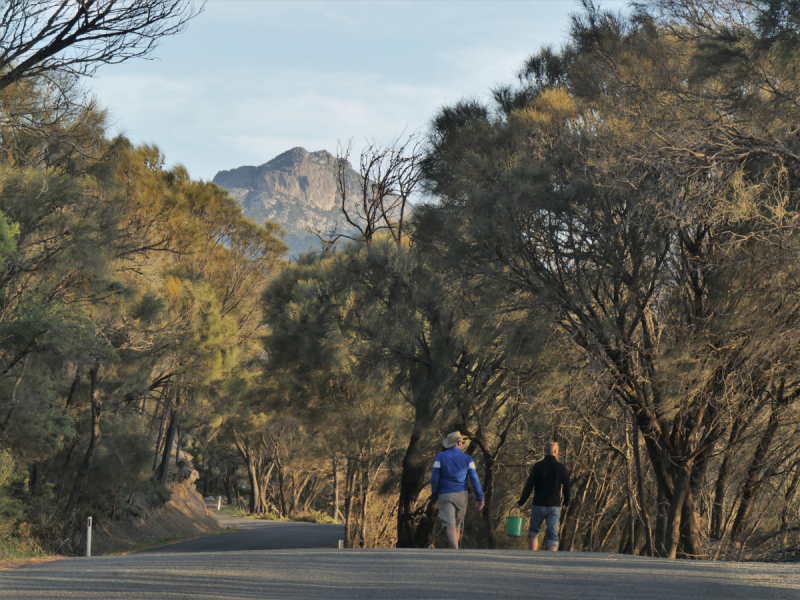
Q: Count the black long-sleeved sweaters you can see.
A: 1